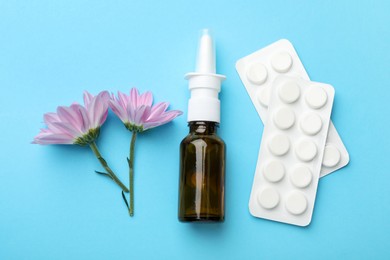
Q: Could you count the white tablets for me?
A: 14